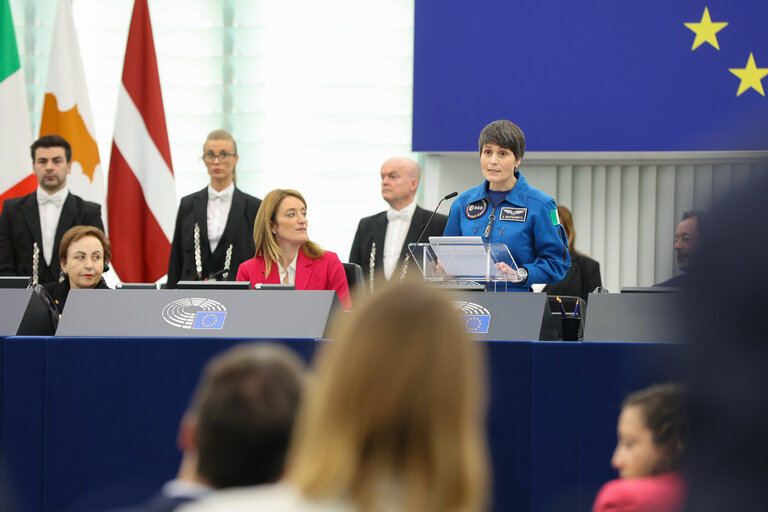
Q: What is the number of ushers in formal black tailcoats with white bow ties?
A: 3